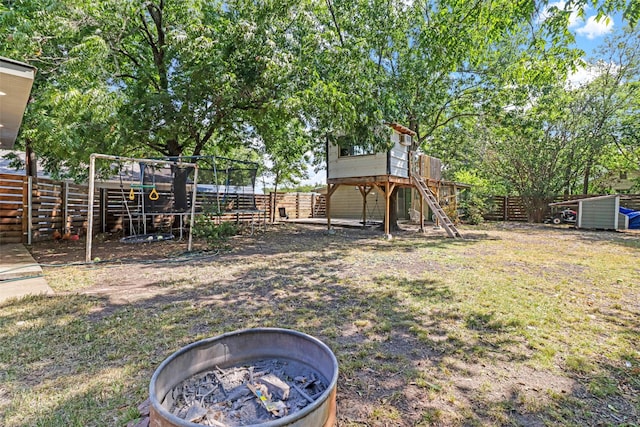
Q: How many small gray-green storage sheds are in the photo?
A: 1